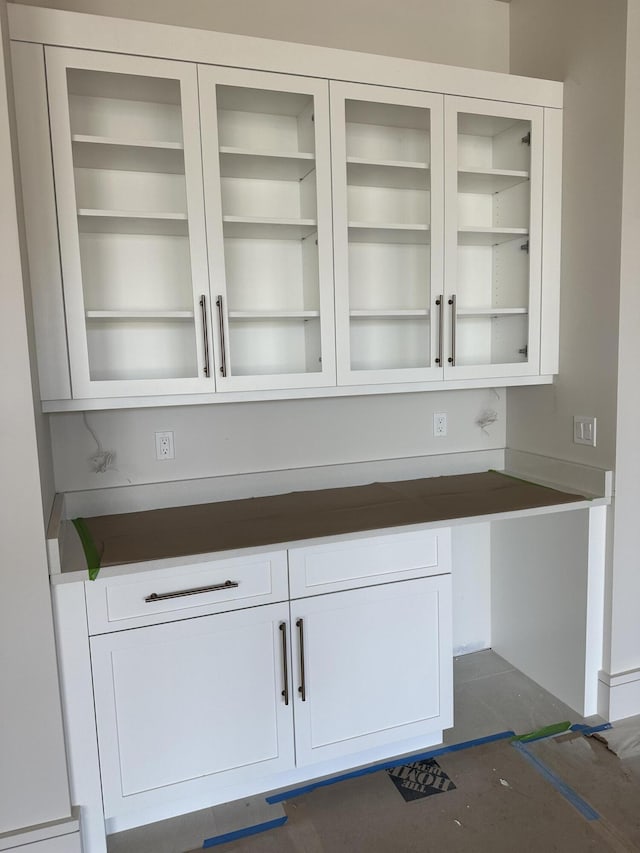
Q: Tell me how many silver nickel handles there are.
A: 7